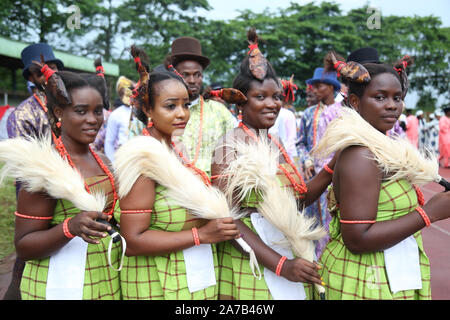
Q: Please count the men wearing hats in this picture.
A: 4